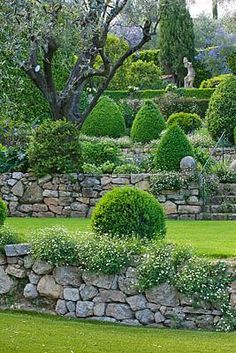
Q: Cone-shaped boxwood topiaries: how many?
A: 3